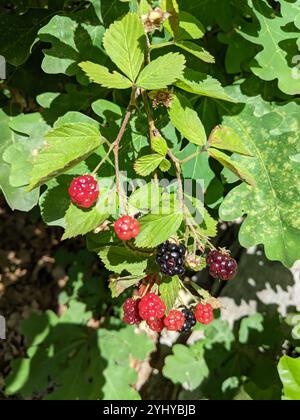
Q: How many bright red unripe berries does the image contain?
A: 7